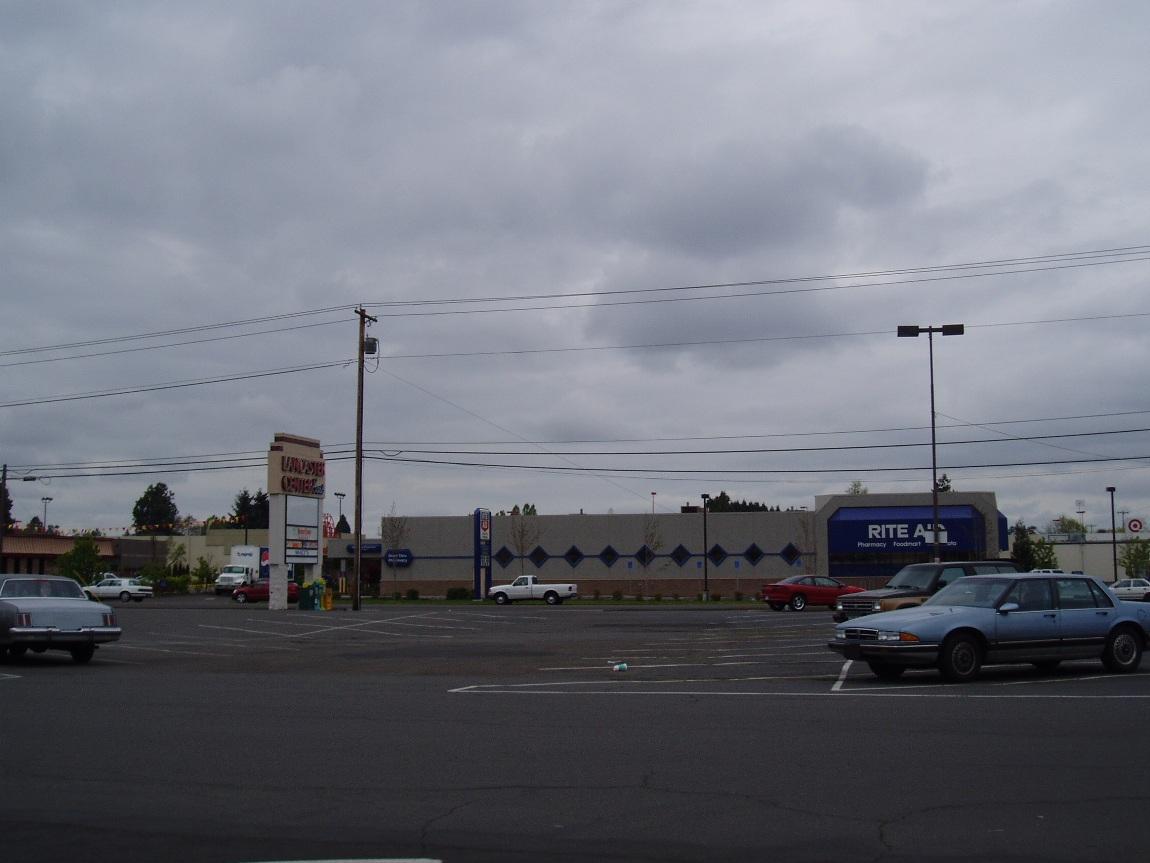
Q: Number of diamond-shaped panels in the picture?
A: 9